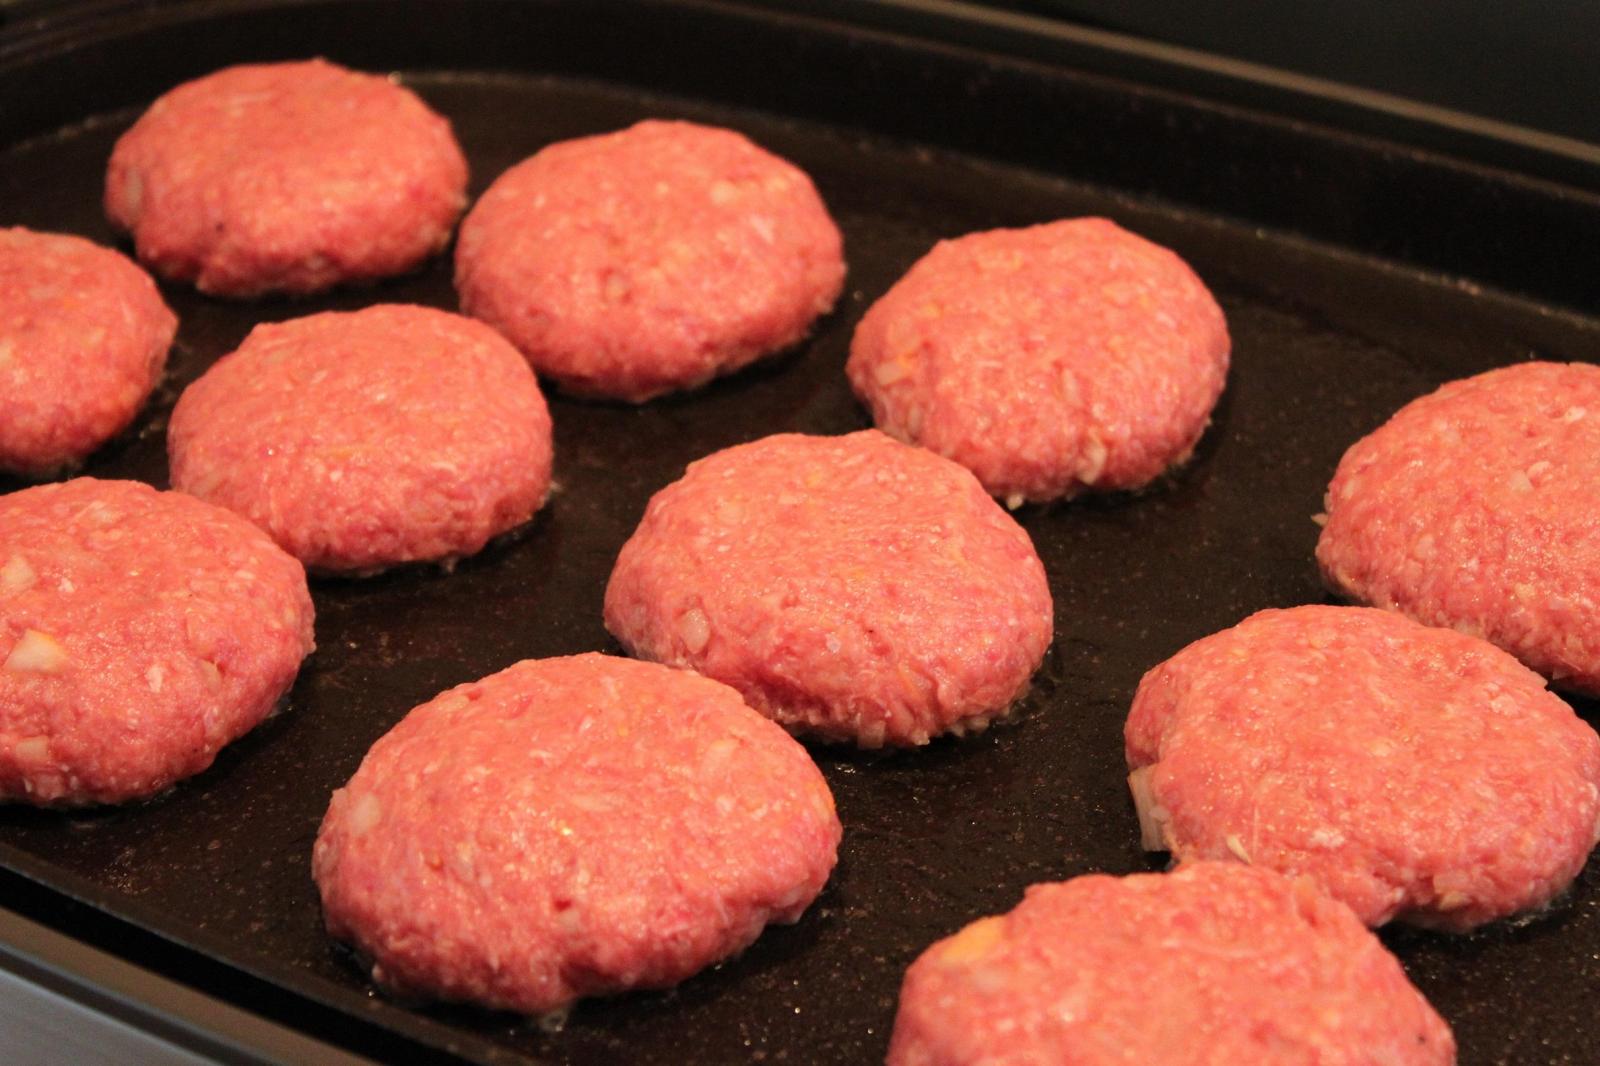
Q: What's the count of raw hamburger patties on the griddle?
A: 11